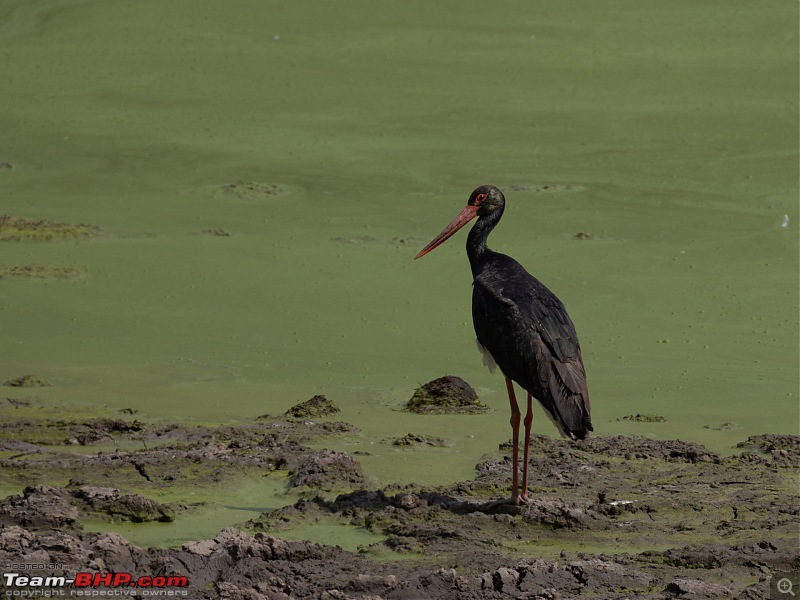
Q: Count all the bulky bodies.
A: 1